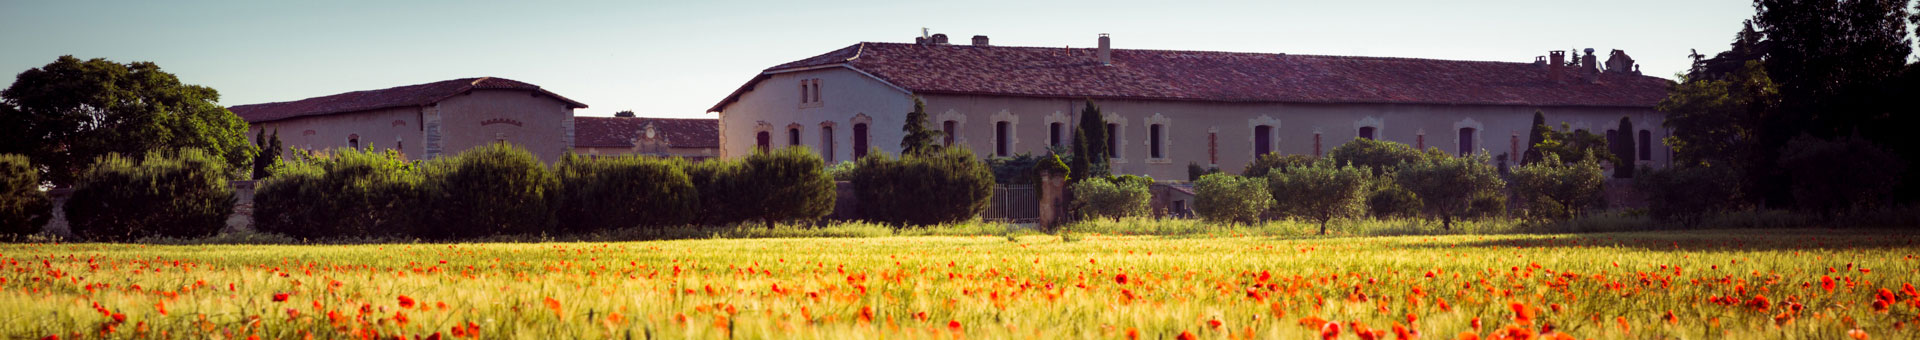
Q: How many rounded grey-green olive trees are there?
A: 5